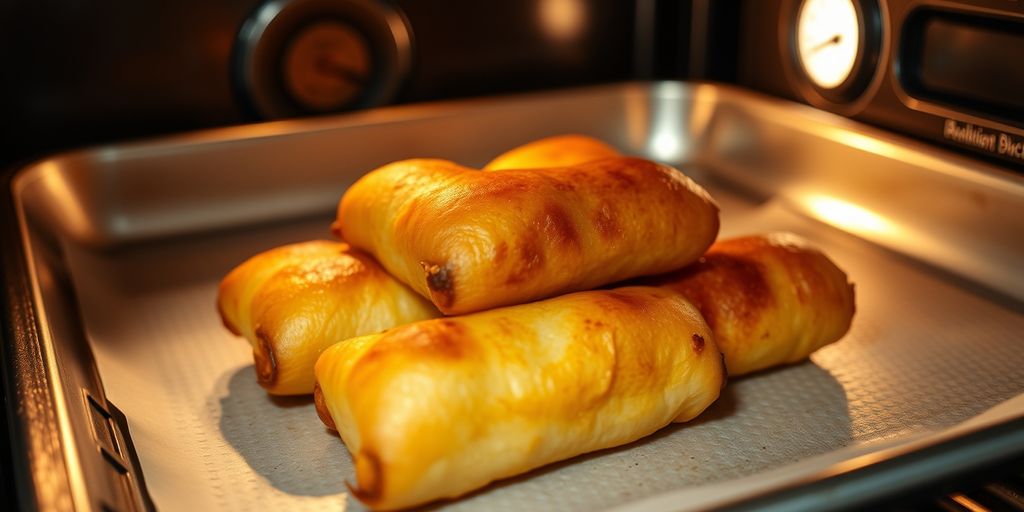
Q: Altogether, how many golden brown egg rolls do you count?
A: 5